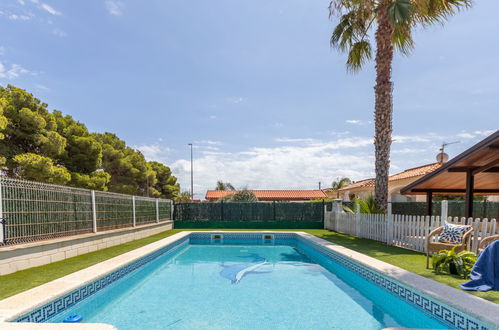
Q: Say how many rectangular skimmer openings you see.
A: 2